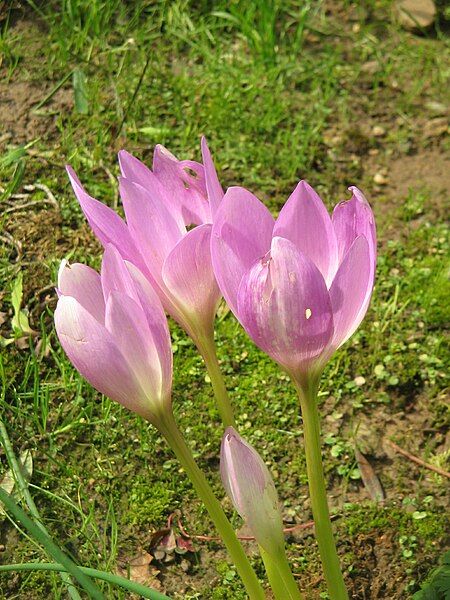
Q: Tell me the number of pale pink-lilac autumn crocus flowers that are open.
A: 3